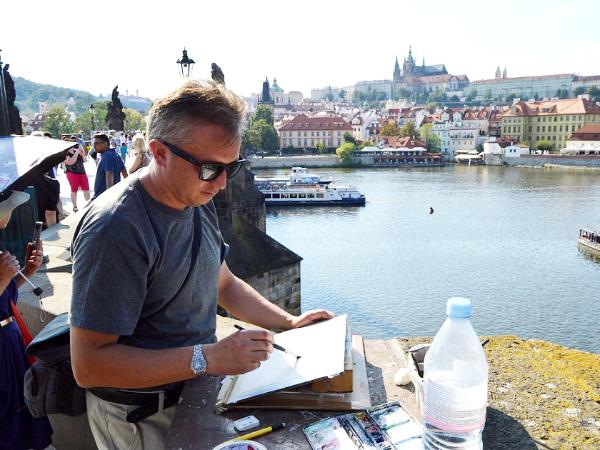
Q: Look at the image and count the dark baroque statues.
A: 3